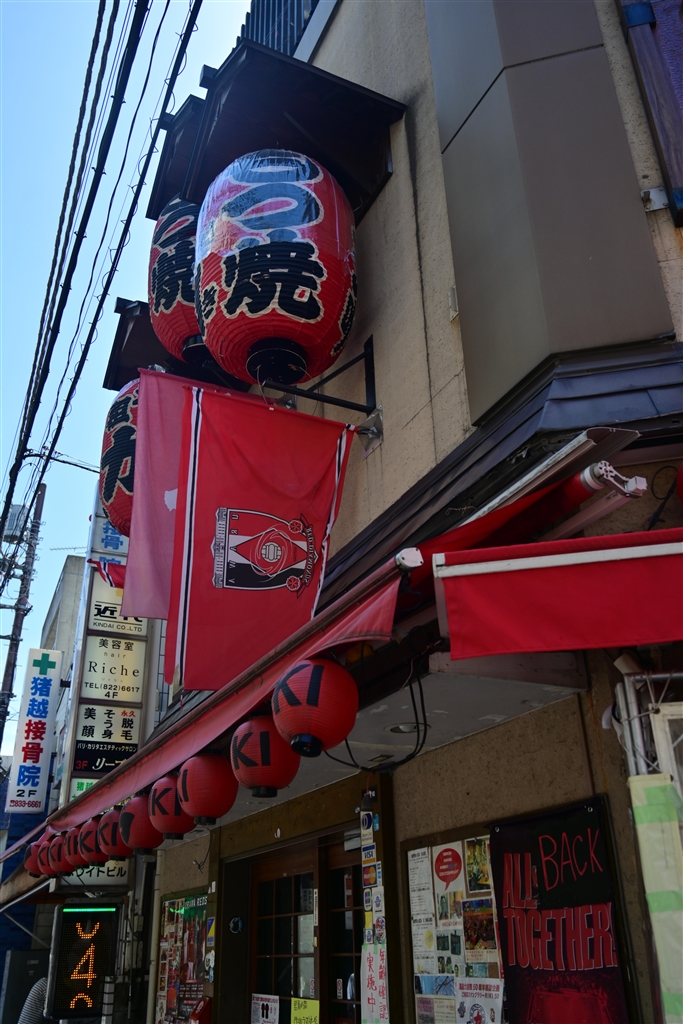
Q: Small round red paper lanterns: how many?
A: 11